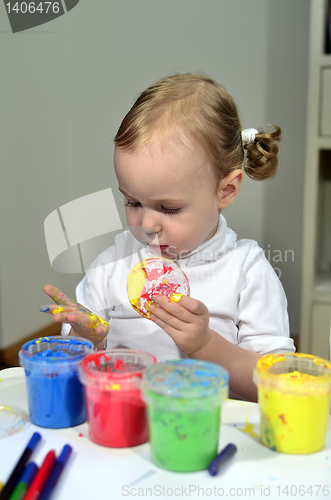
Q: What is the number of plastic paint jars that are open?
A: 3